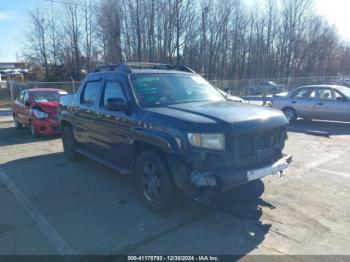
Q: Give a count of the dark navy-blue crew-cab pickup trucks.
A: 1